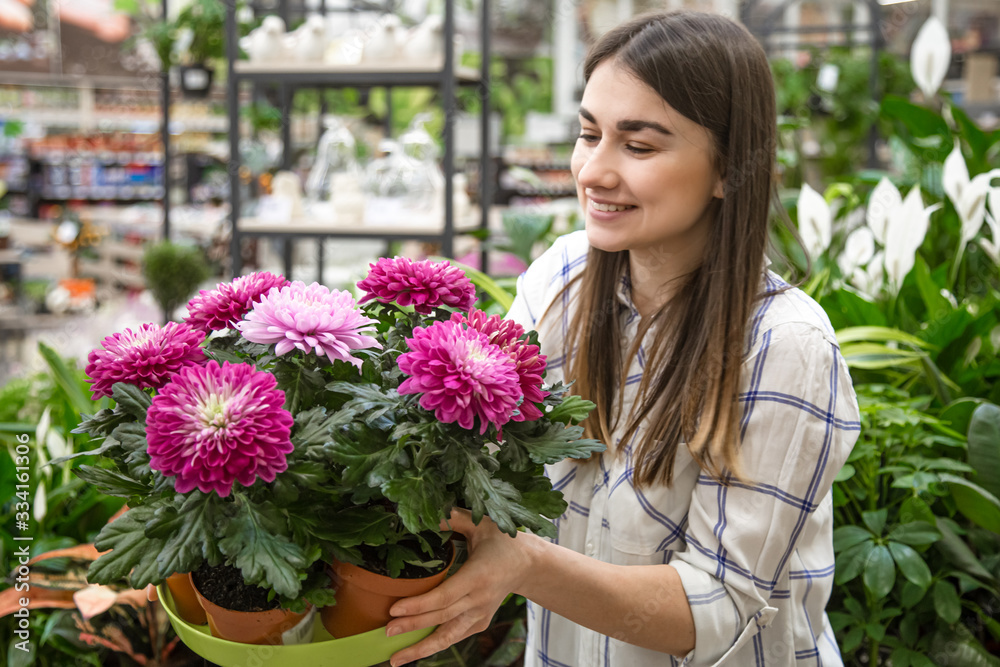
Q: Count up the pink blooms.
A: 7